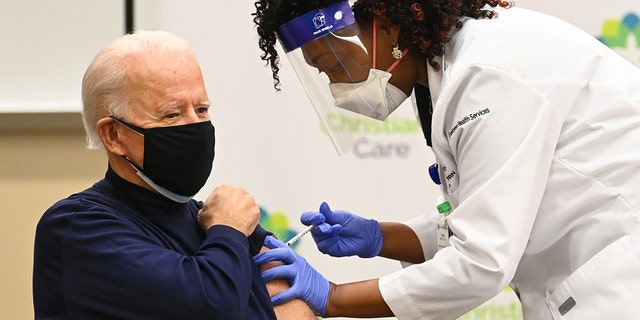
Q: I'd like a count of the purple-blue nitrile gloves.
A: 2